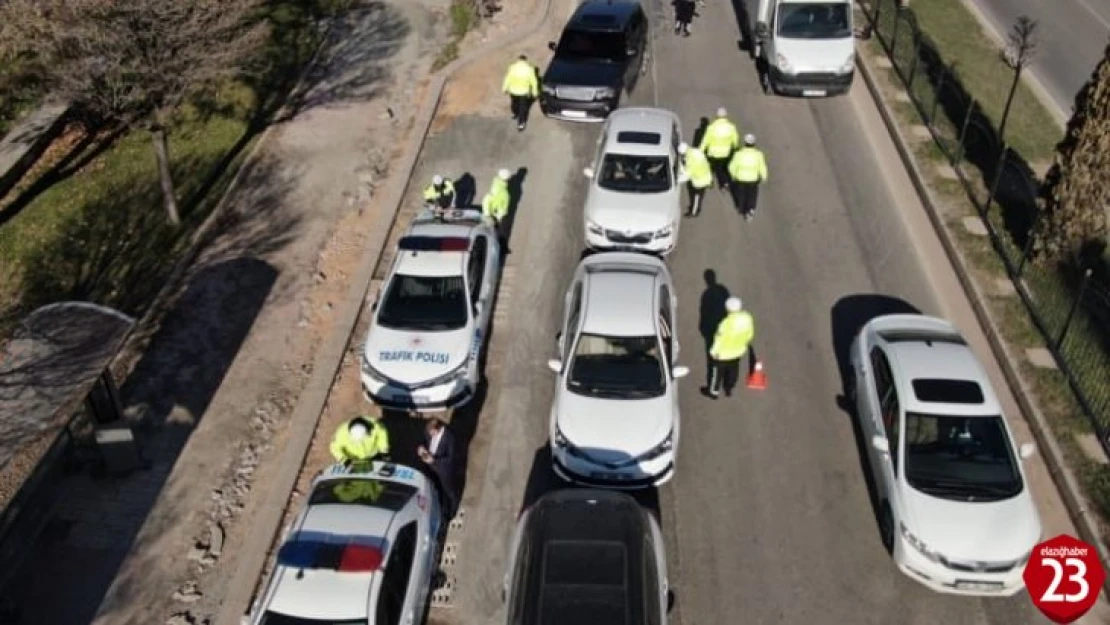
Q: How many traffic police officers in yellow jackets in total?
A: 8